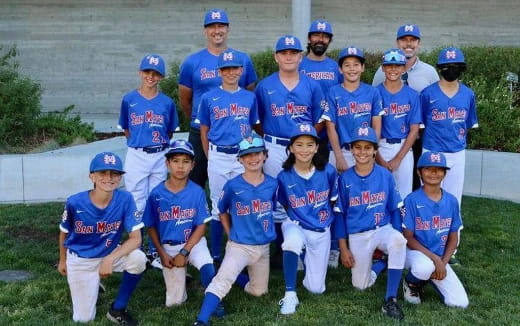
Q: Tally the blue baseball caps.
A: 15